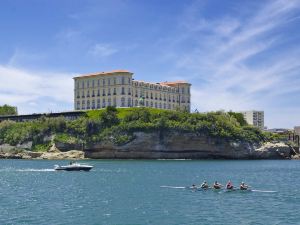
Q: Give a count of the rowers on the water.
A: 4